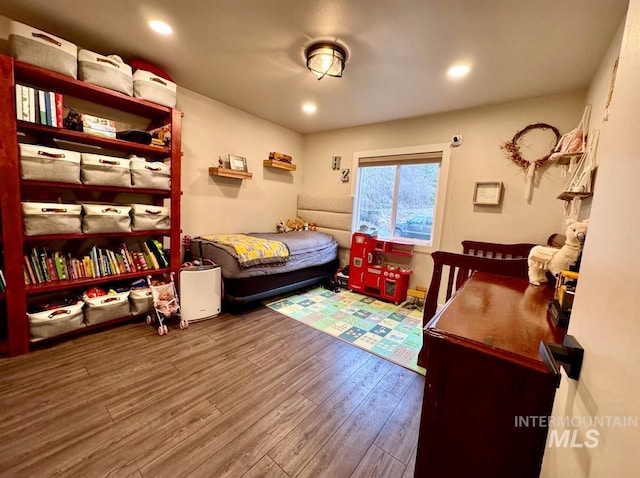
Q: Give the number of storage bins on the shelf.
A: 12